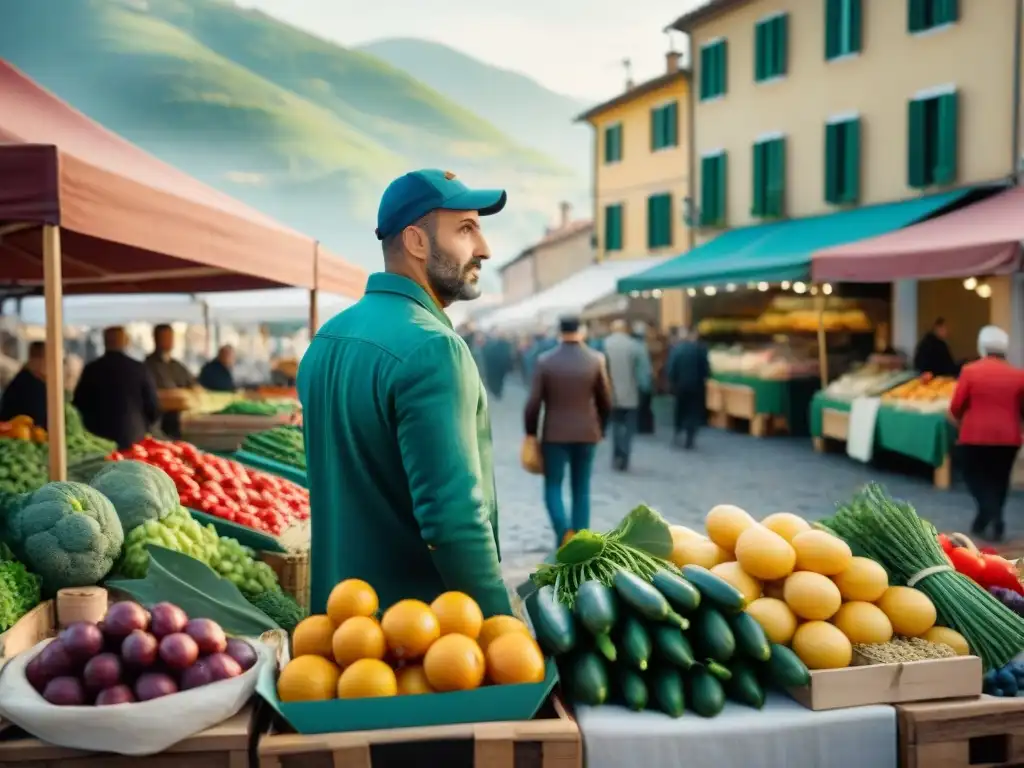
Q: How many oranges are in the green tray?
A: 11